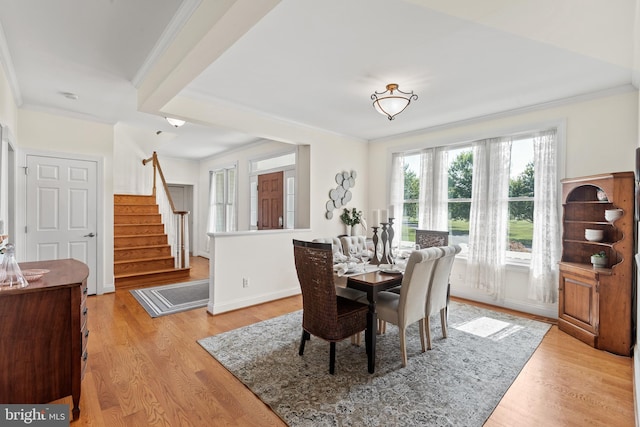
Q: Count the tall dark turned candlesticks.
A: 3